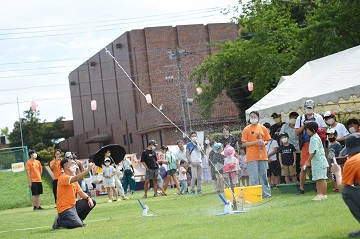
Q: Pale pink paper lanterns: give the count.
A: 5